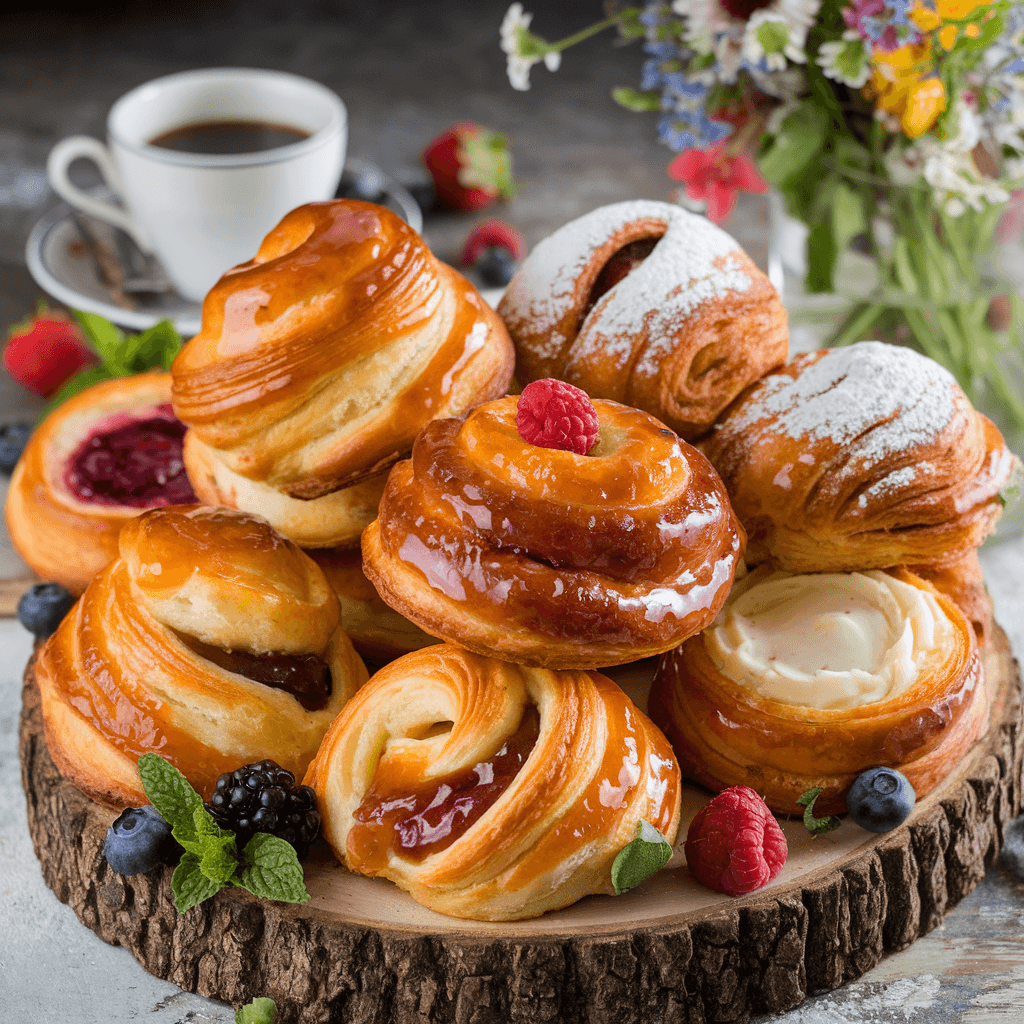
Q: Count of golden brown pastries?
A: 8